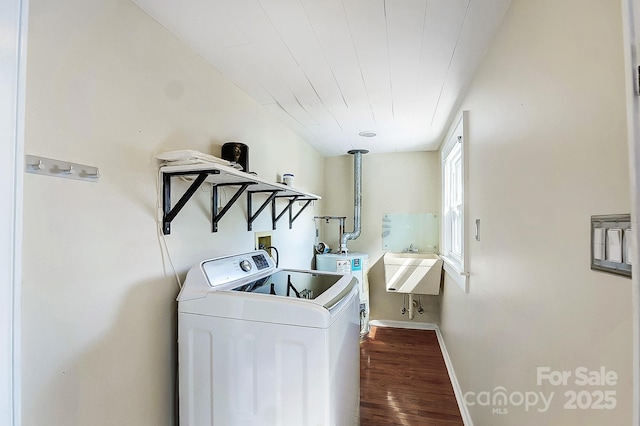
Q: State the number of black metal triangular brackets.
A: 5